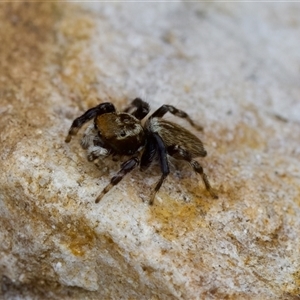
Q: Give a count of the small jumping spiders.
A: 1